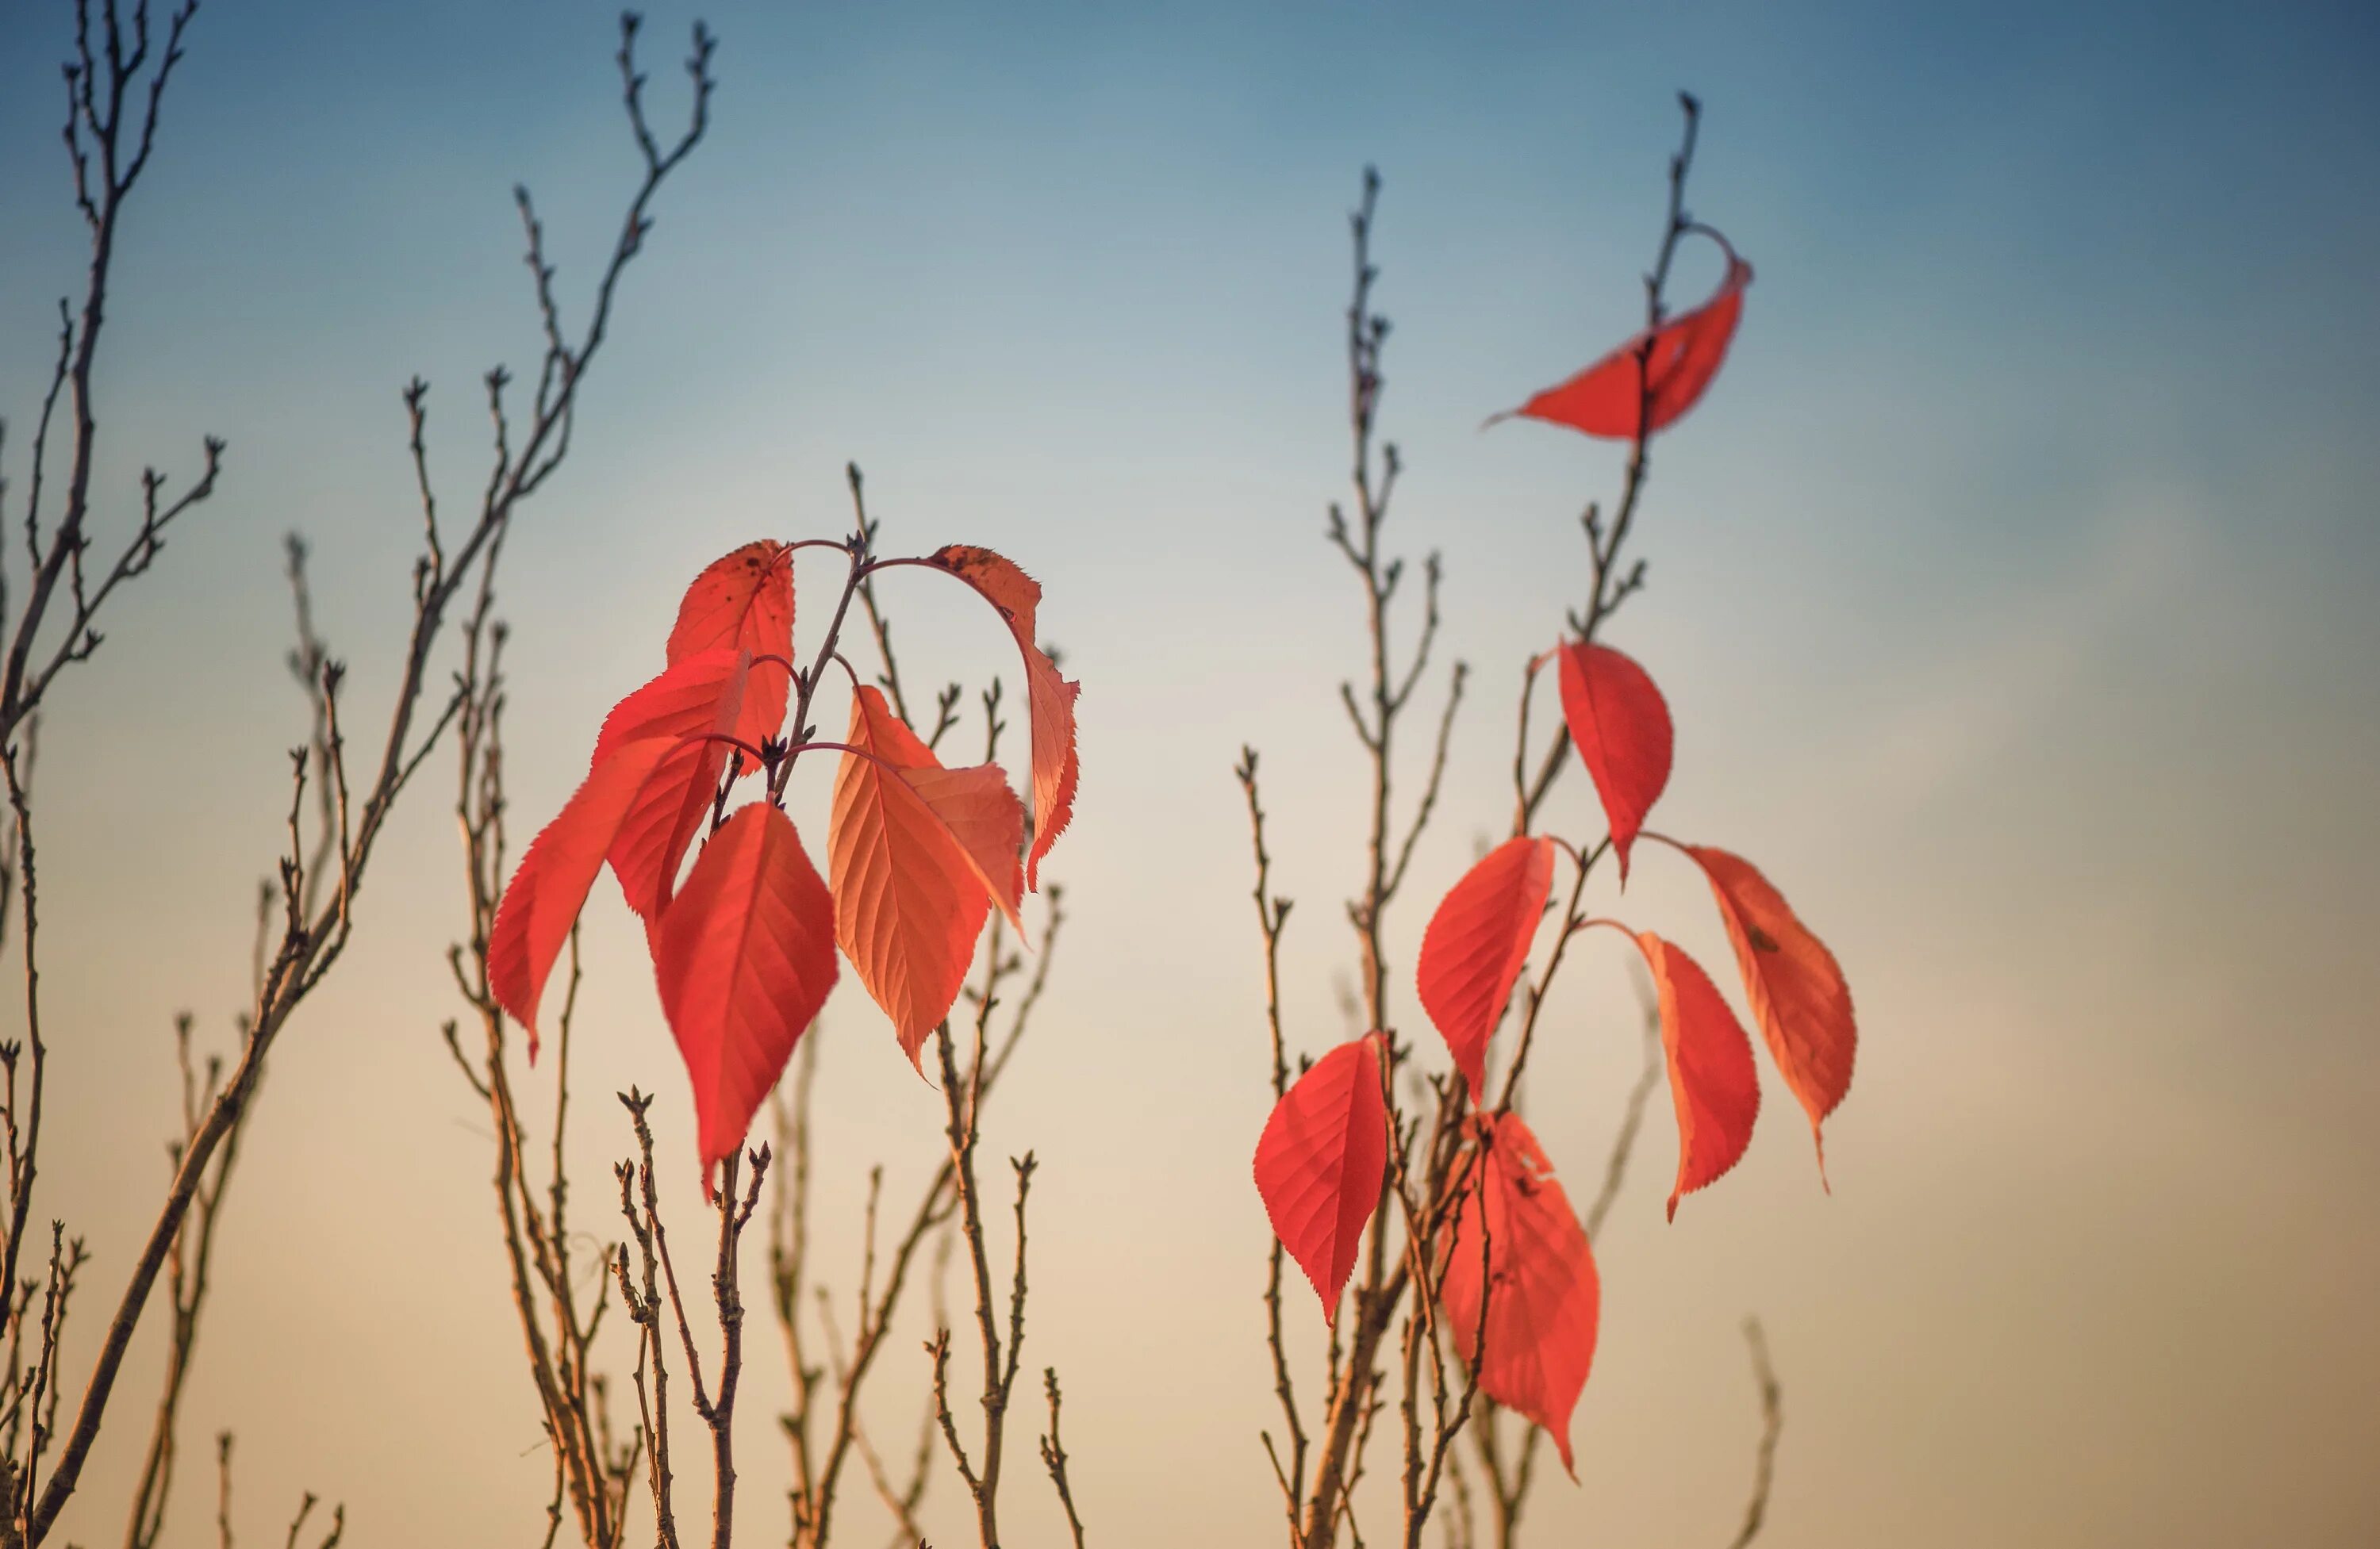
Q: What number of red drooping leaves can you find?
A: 14